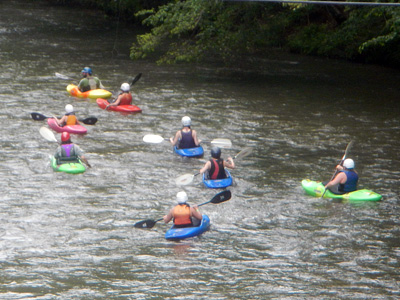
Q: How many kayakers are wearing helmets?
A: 8